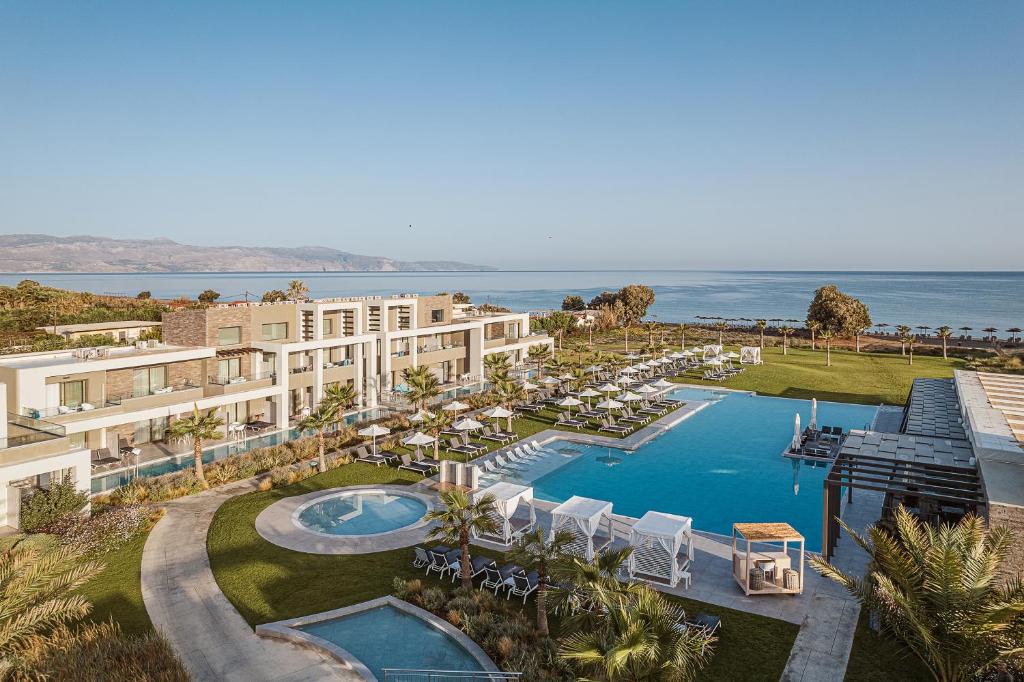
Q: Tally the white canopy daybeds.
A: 5